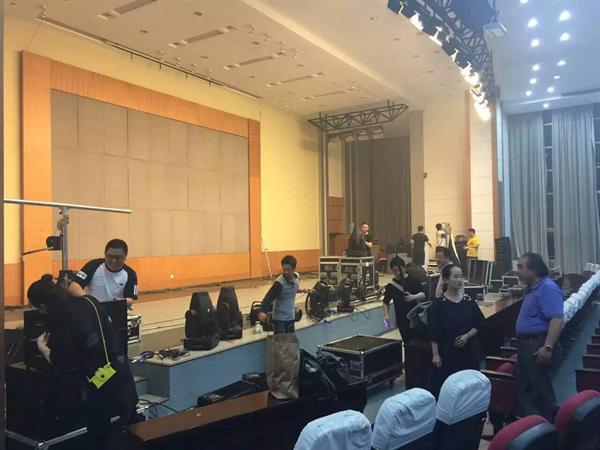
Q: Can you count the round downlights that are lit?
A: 12